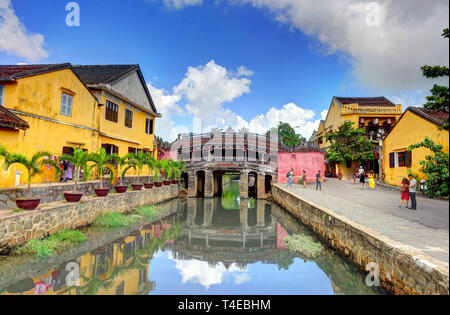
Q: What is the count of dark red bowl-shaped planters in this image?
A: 9